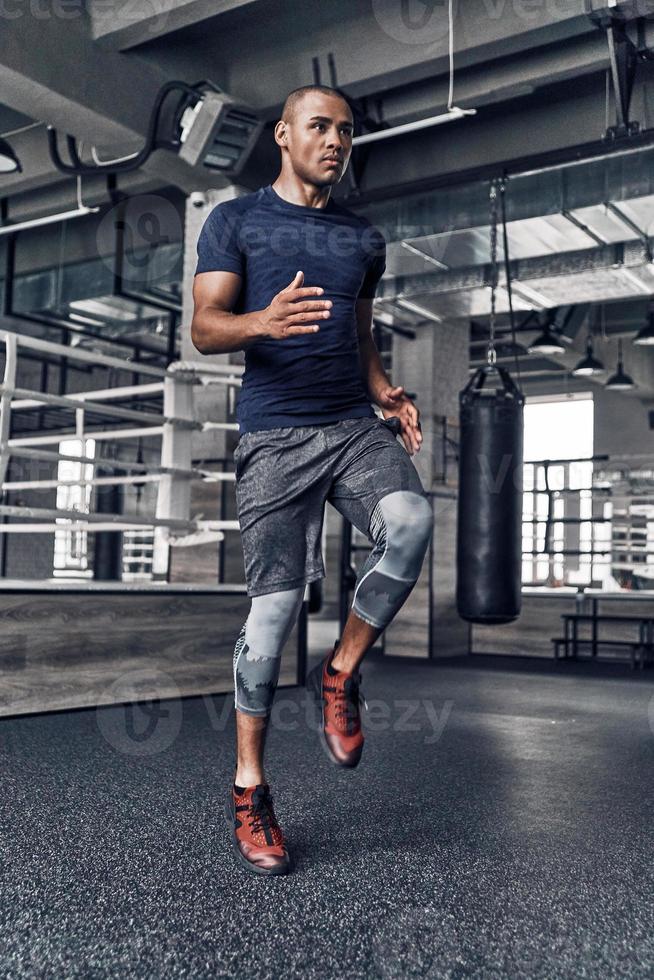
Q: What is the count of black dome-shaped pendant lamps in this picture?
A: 5